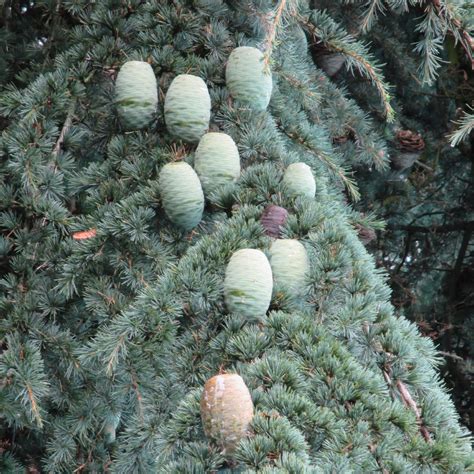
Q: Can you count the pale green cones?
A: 8